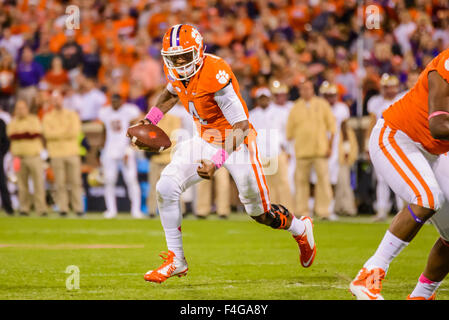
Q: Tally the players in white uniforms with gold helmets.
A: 3